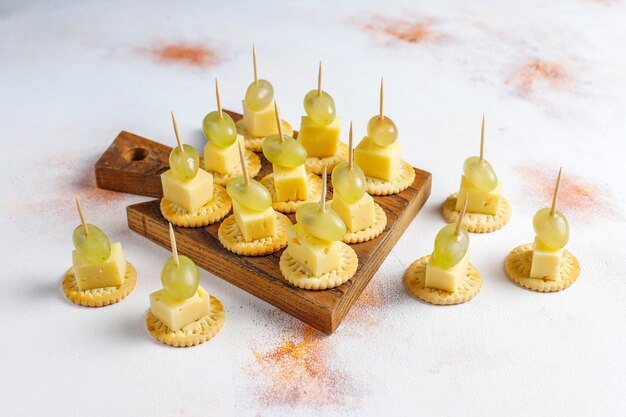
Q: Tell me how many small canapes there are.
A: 14